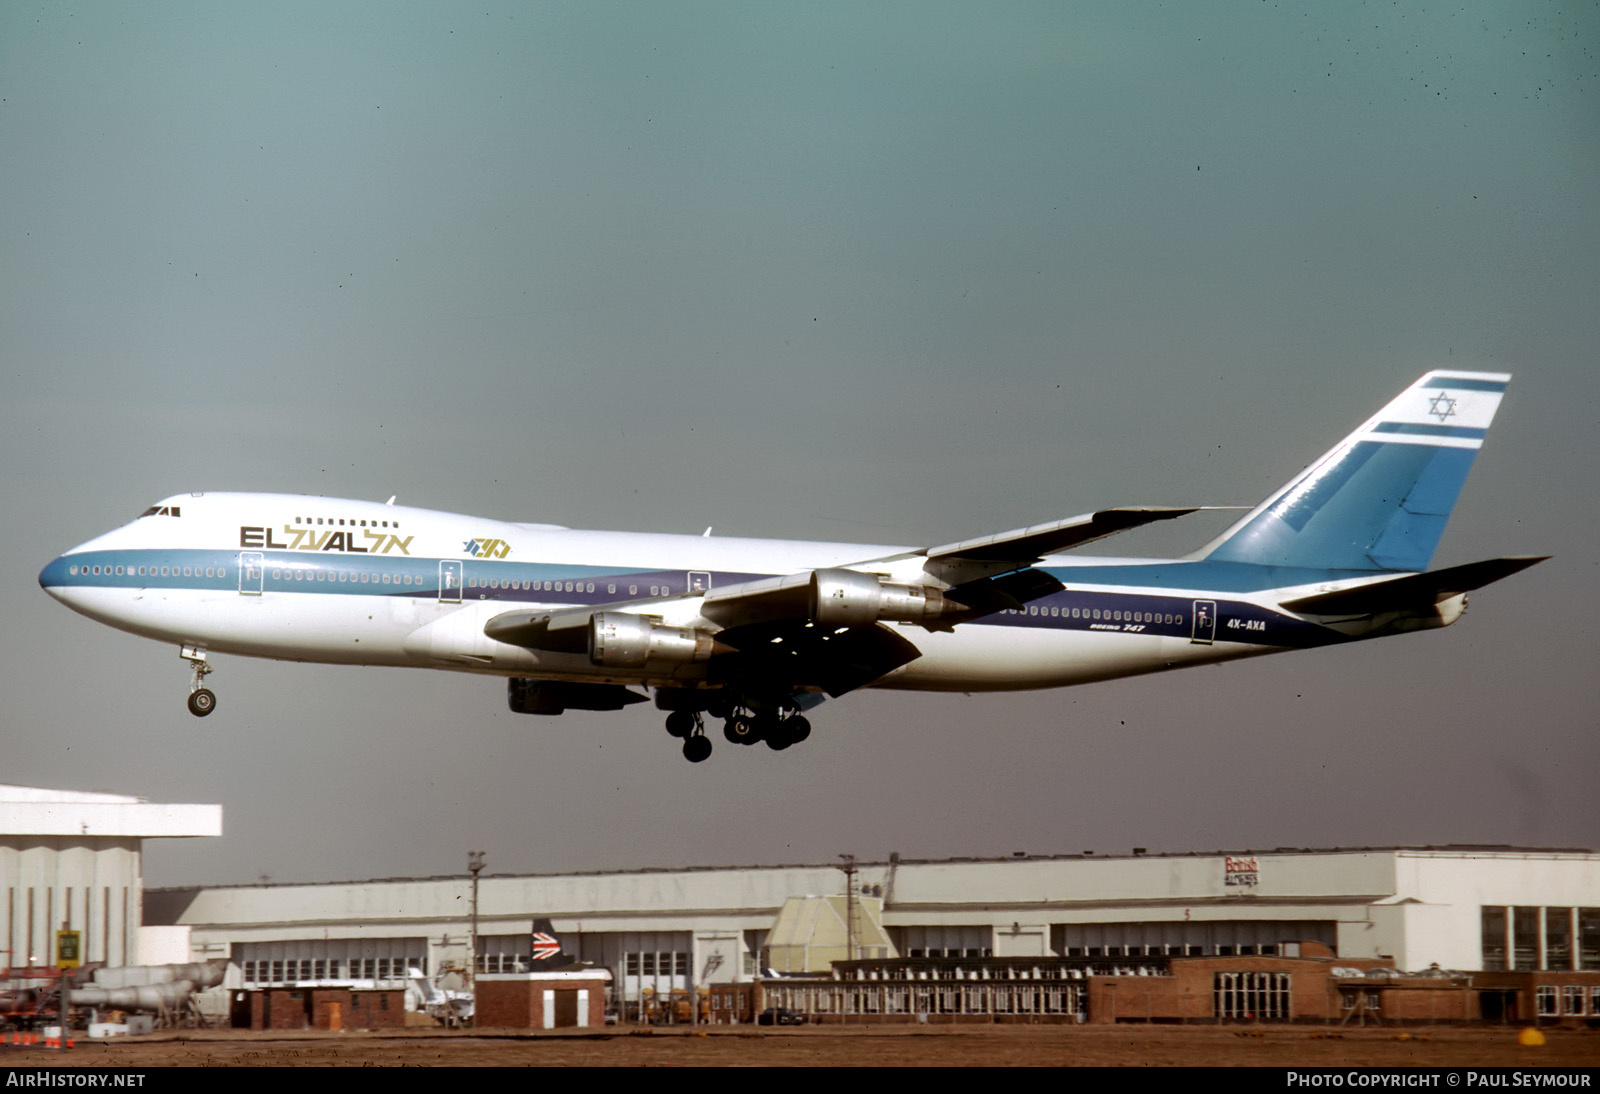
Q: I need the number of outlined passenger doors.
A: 4